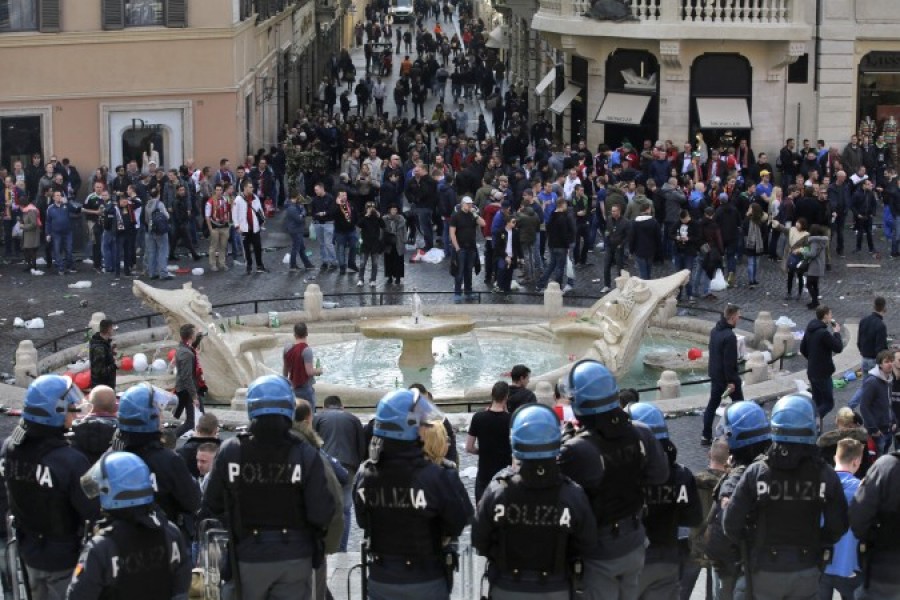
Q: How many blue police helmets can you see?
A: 10